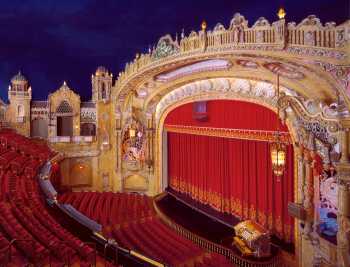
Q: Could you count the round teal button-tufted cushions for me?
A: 0